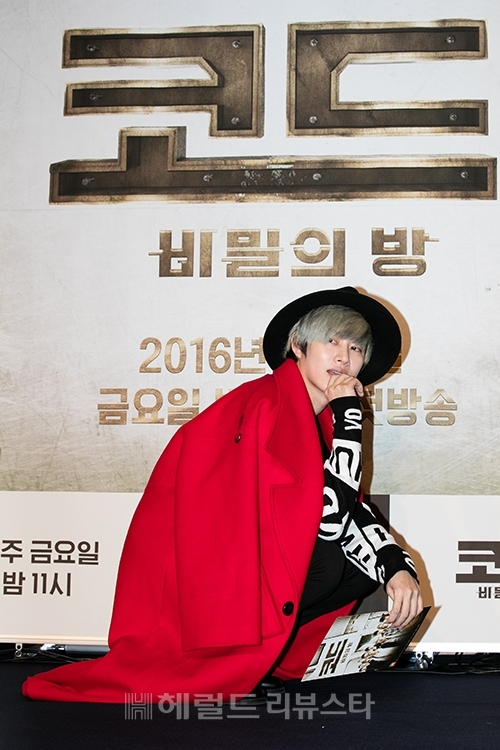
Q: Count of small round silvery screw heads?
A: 12